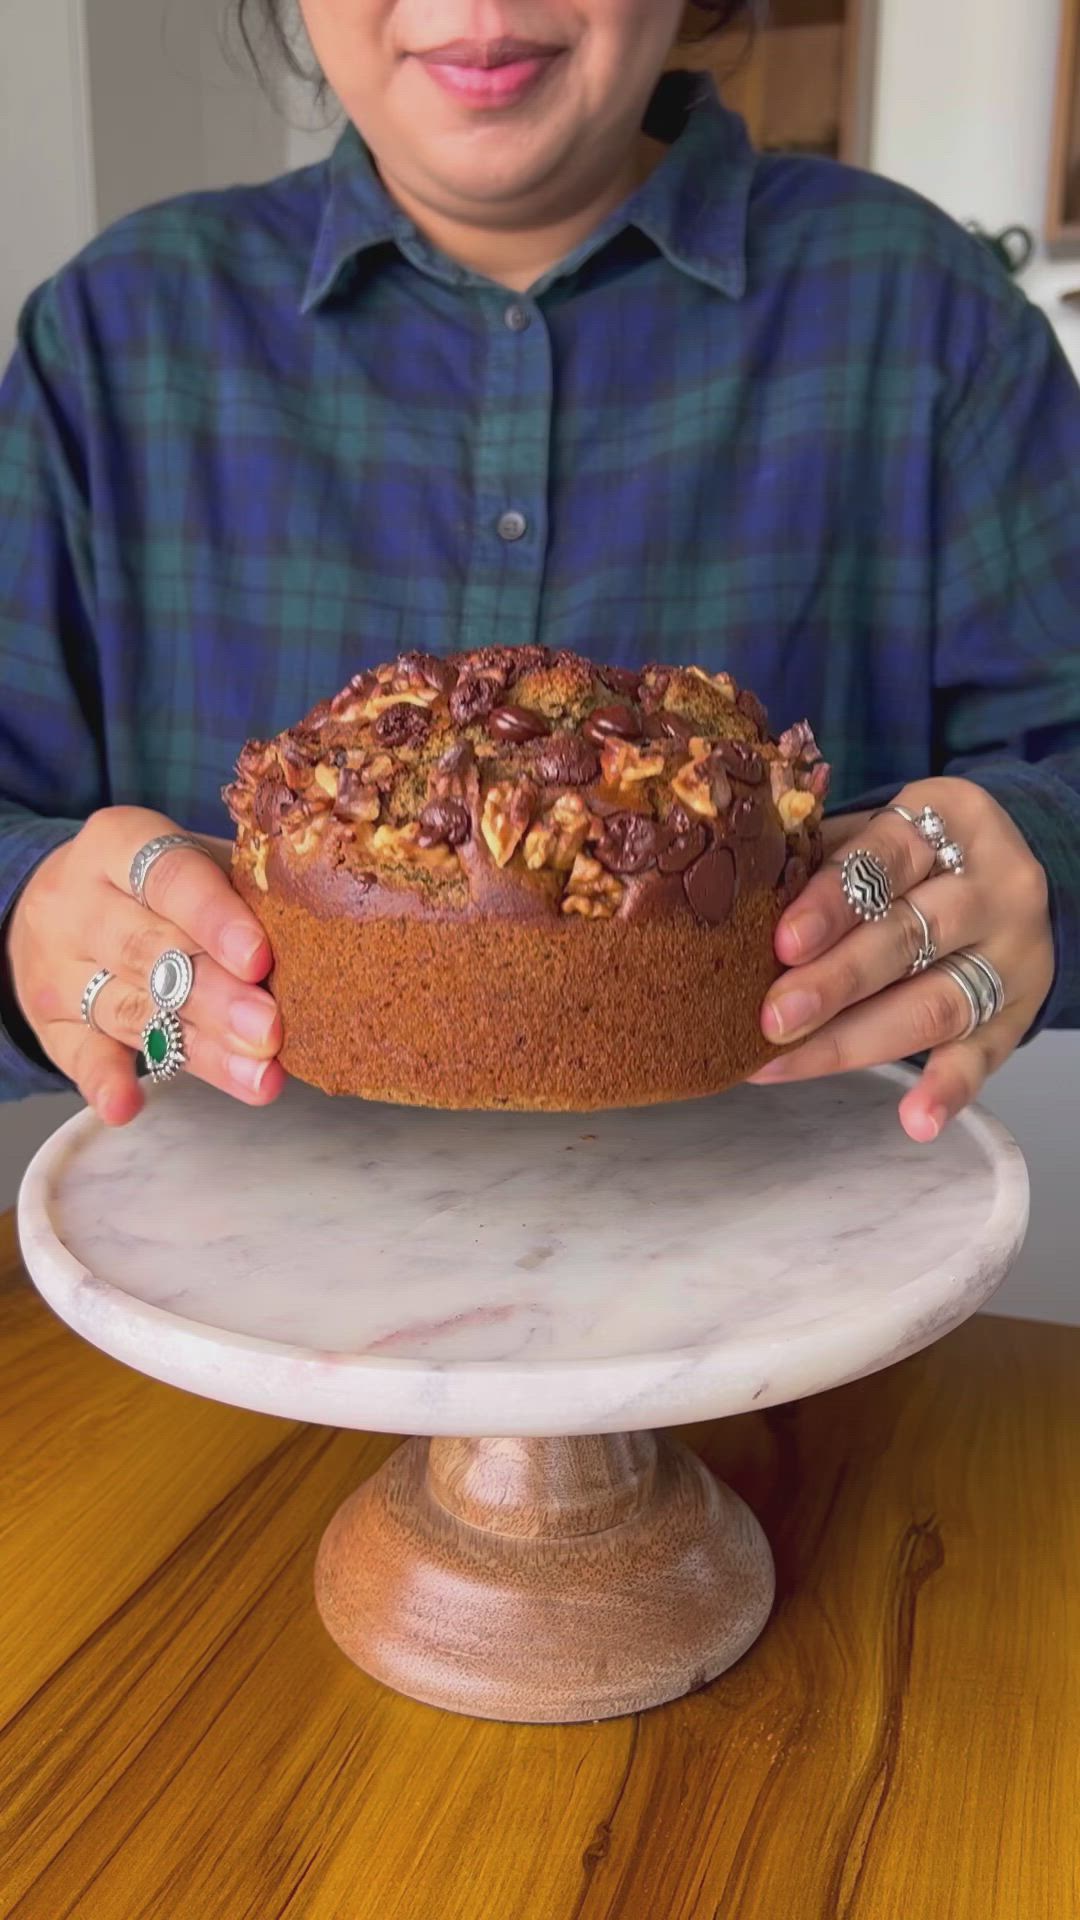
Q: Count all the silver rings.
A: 8